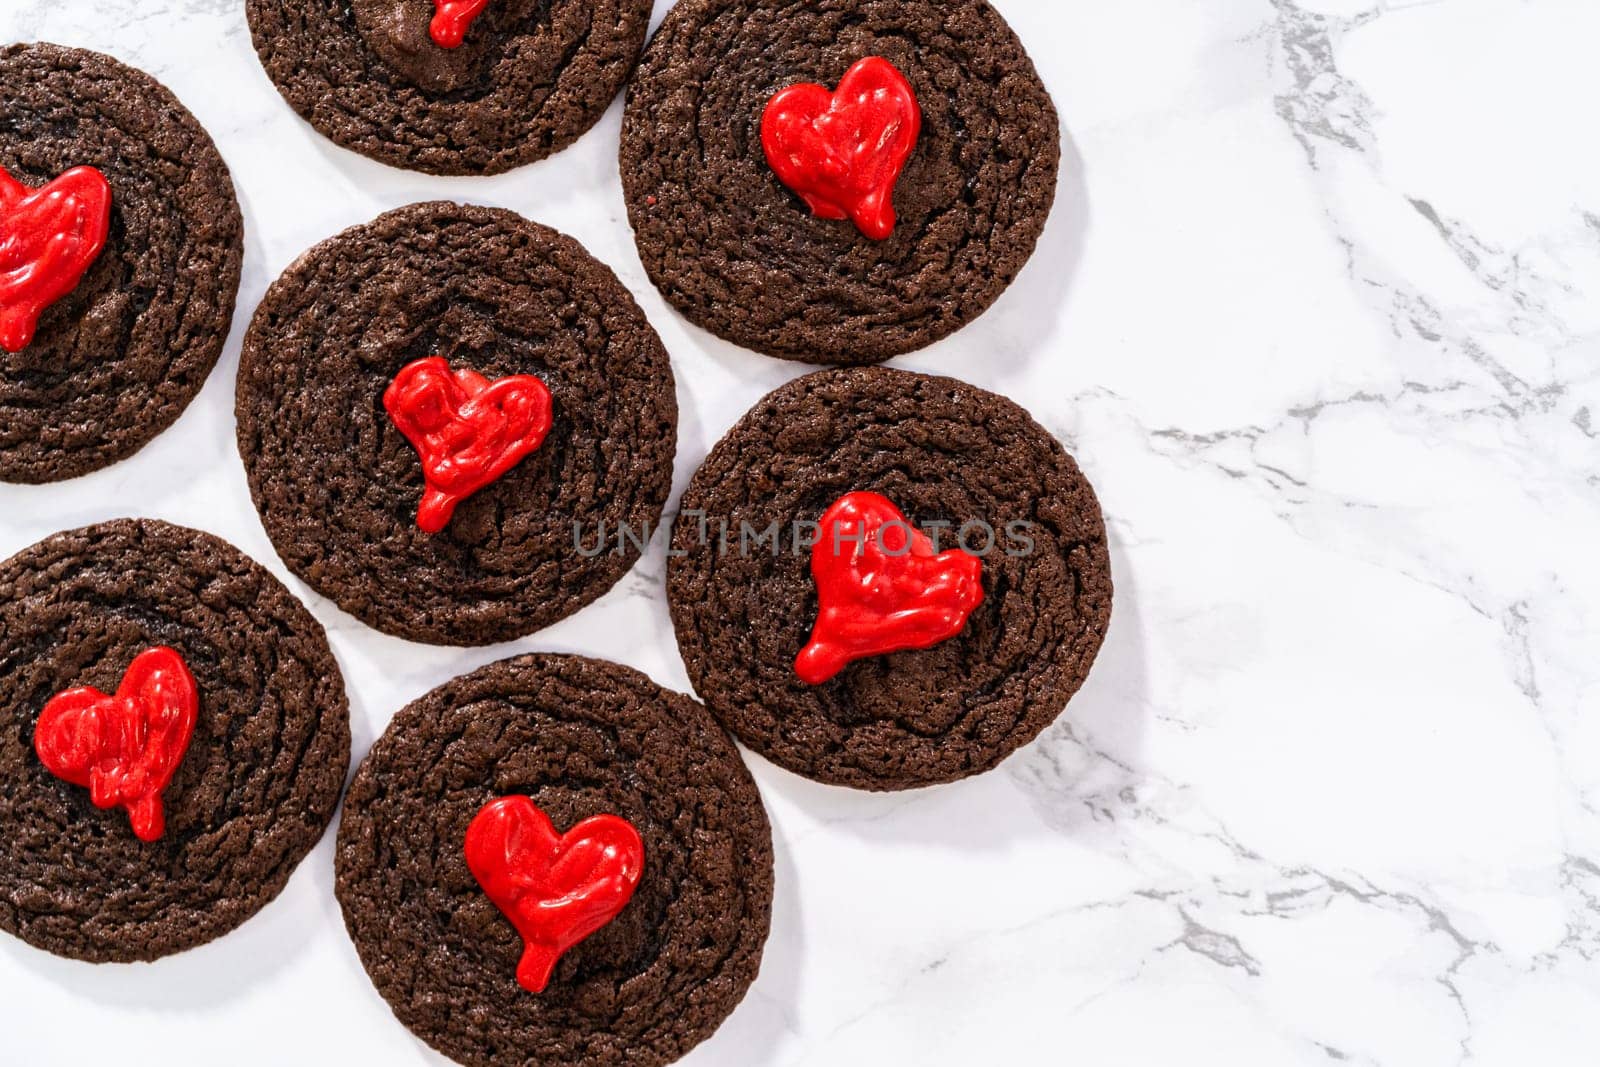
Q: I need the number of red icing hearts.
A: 7